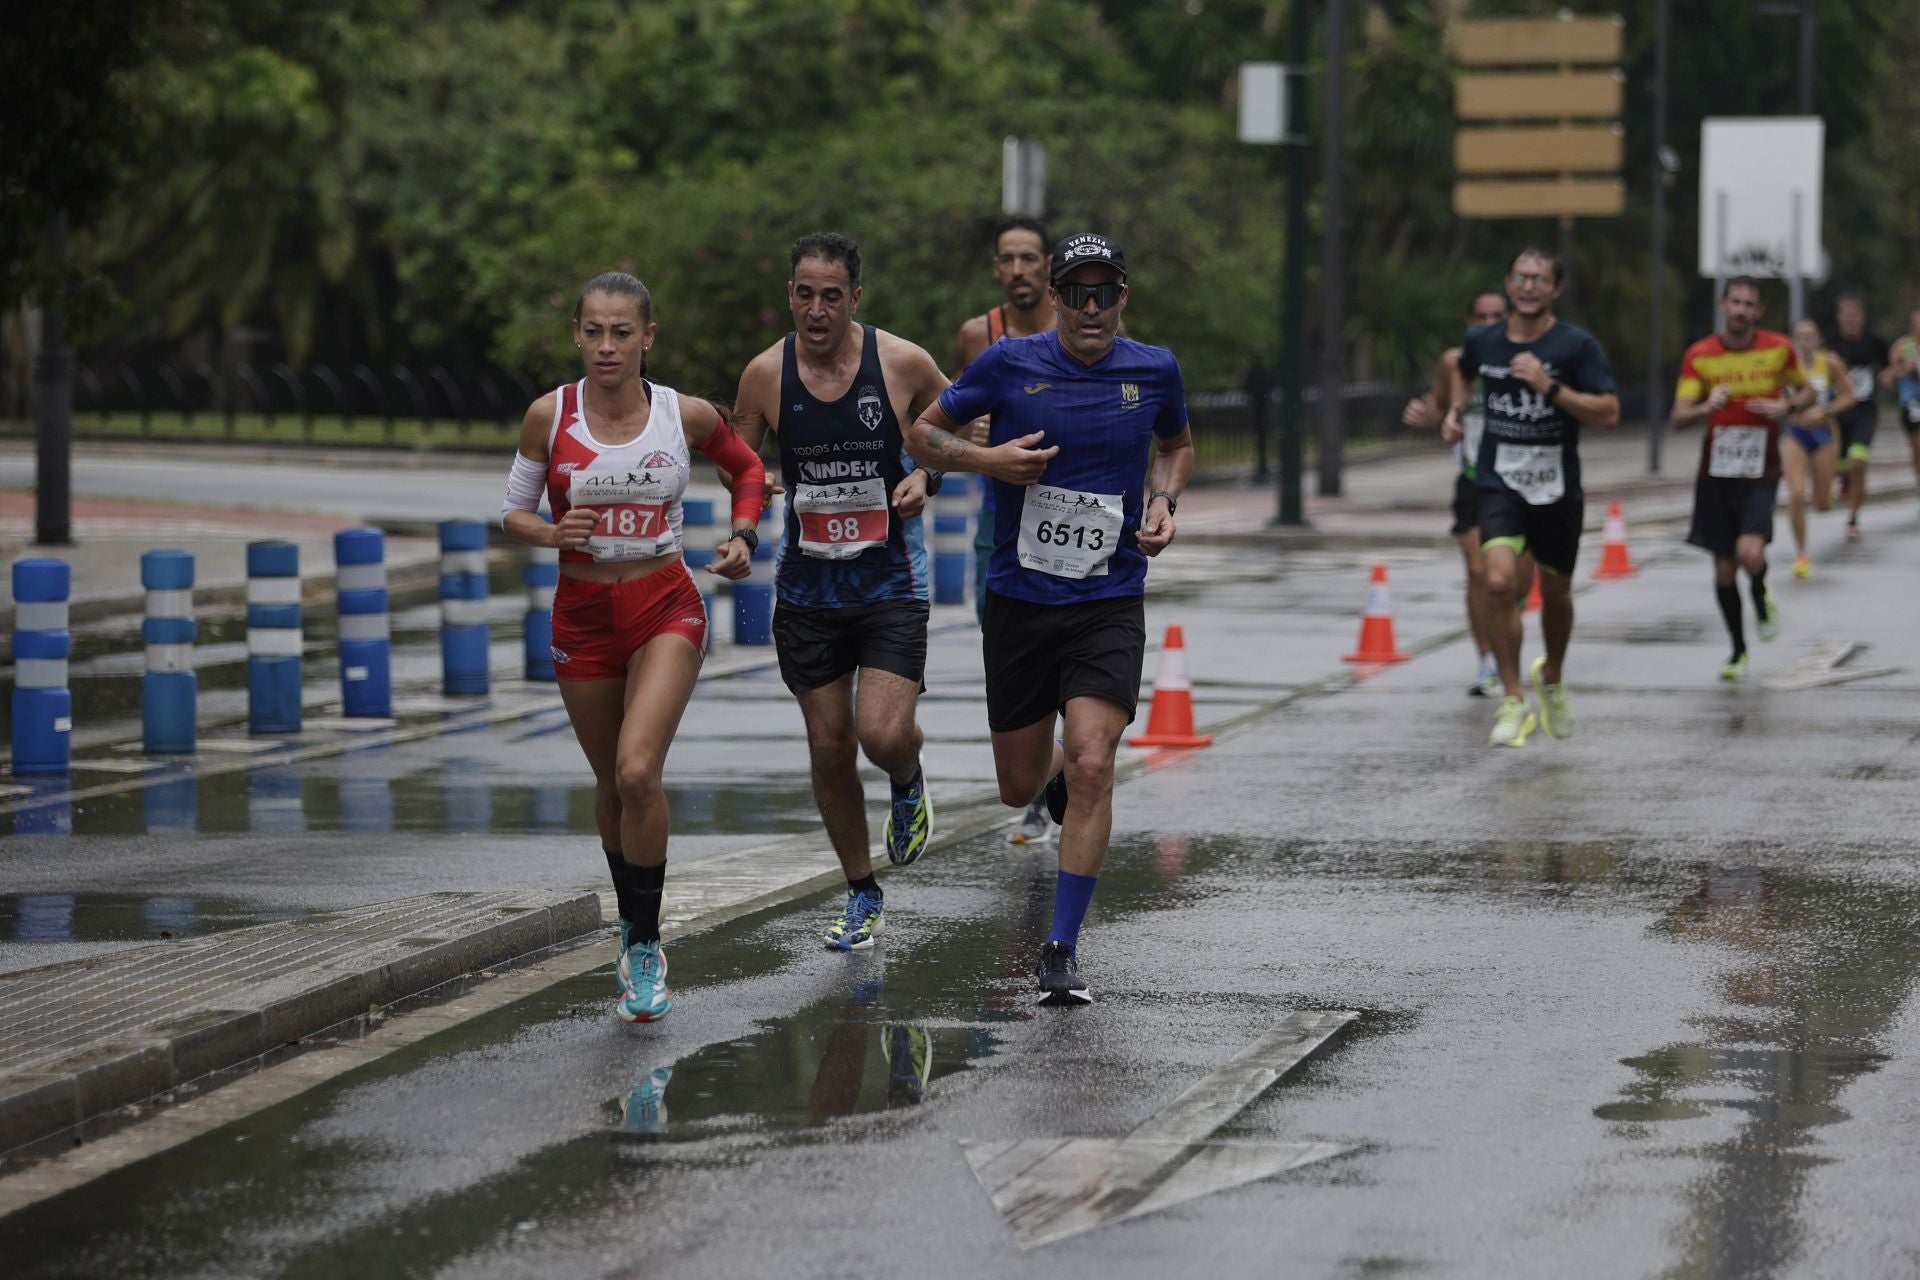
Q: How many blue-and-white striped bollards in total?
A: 9